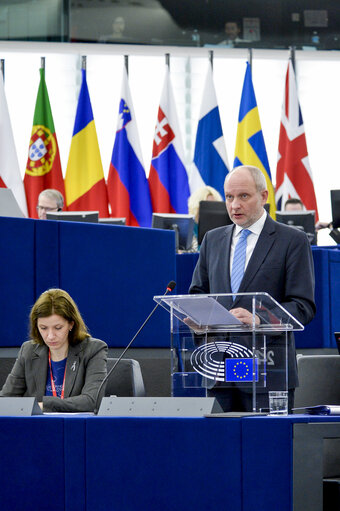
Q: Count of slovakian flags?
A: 1